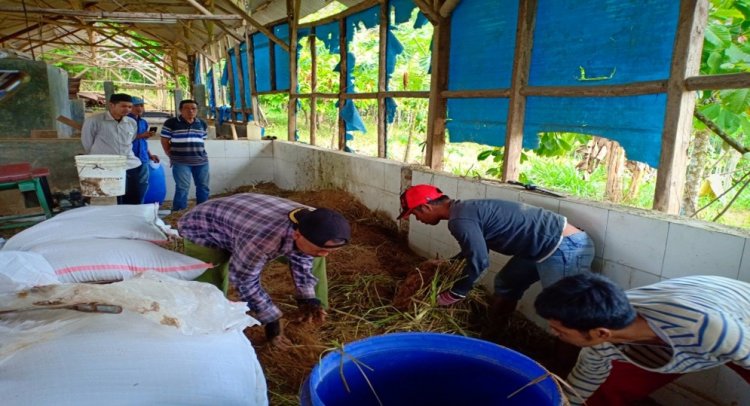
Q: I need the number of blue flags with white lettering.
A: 0